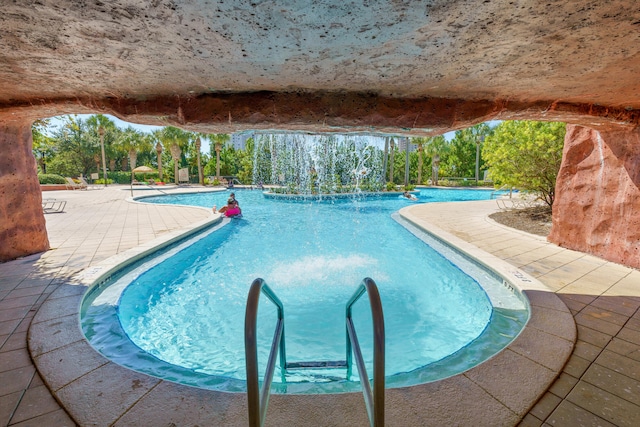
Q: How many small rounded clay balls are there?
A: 0